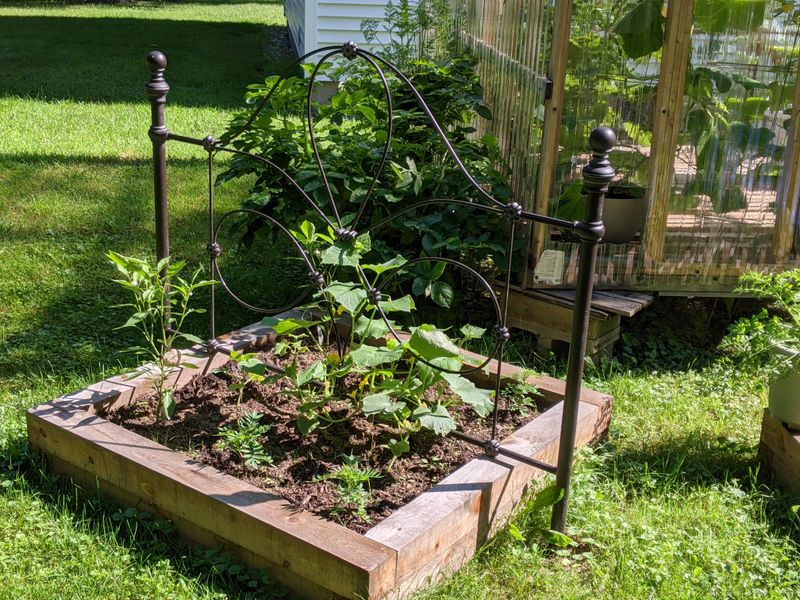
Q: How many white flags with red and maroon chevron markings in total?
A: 0